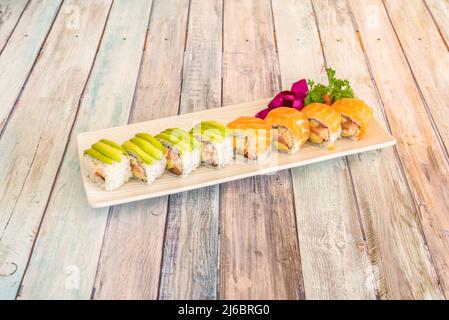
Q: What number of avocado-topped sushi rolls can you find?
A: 4